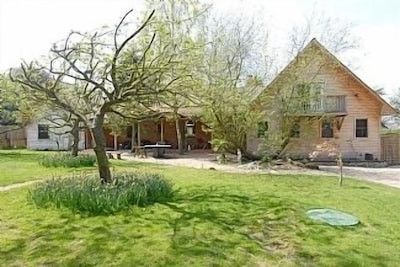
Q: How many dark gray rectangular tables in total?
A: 1